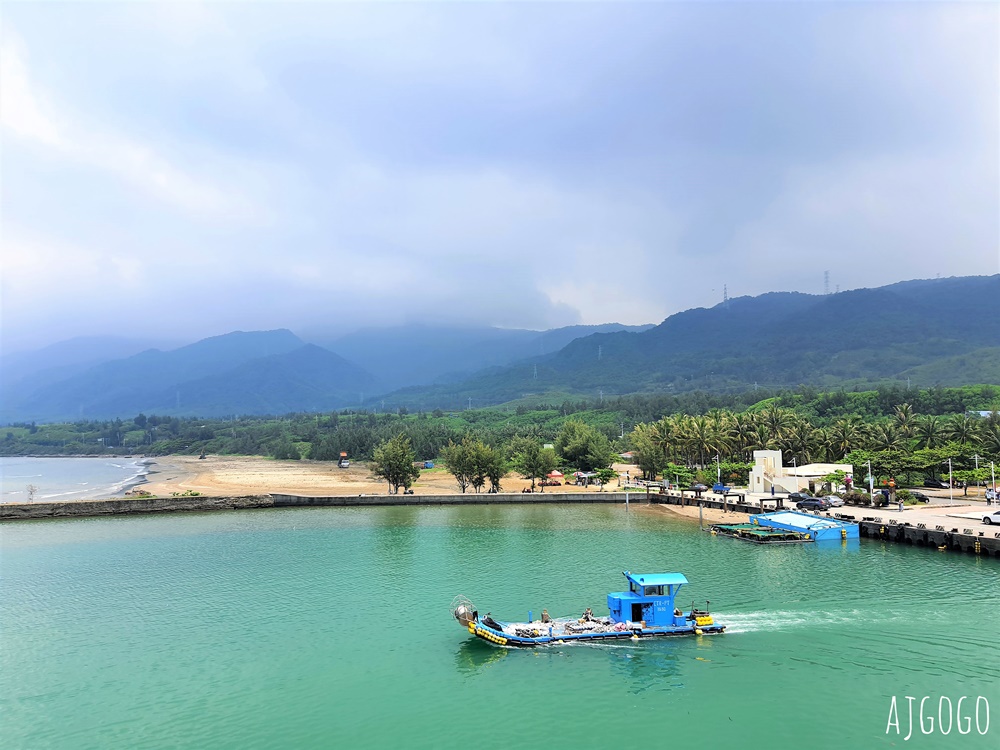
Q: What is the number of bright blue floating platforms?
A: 1